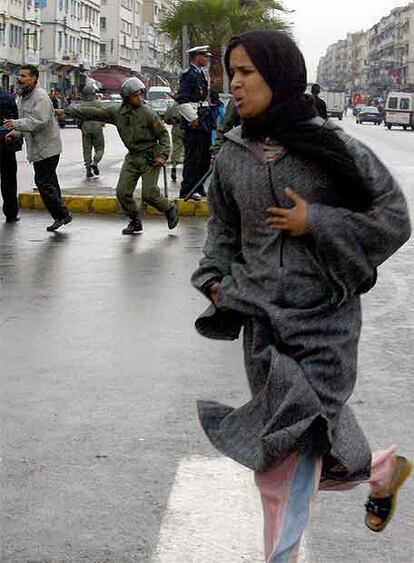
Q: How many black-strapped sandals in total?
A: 1